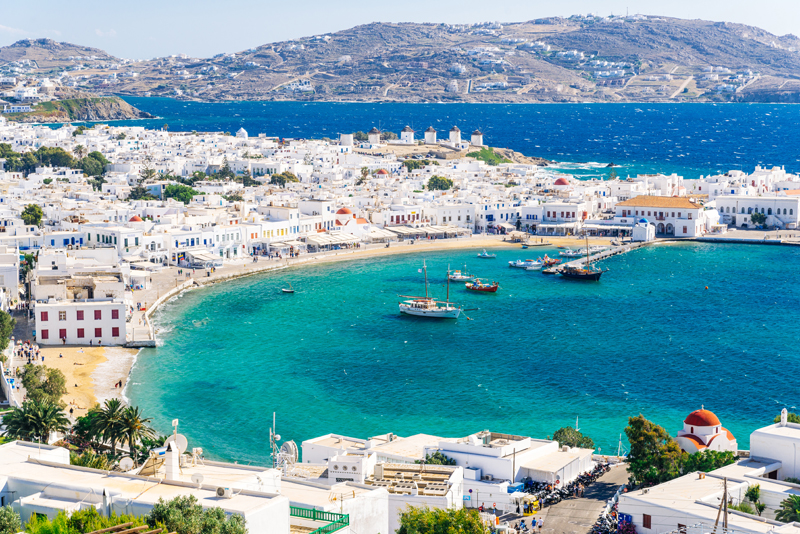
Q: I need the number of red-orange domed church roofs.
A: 5